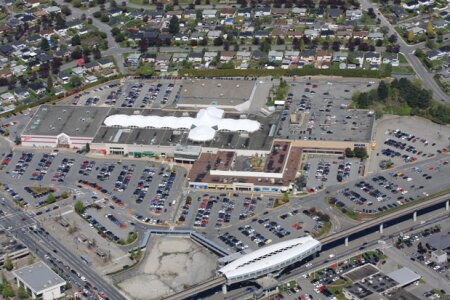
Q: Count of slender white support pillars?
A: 5